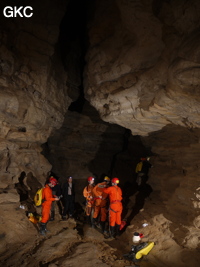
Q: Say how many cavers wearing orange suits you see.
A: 4